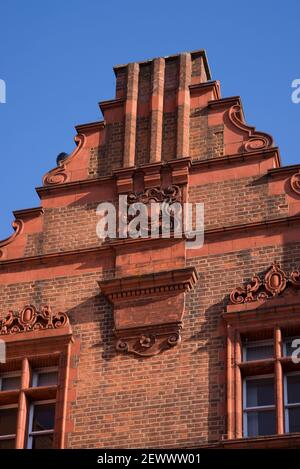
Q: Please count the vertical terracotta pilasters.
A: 3